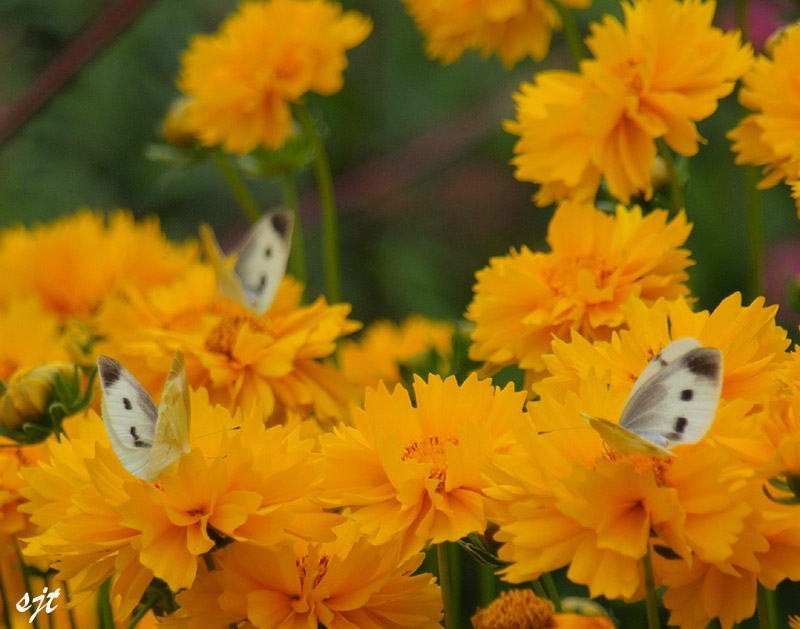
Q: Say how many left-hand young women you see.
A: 0